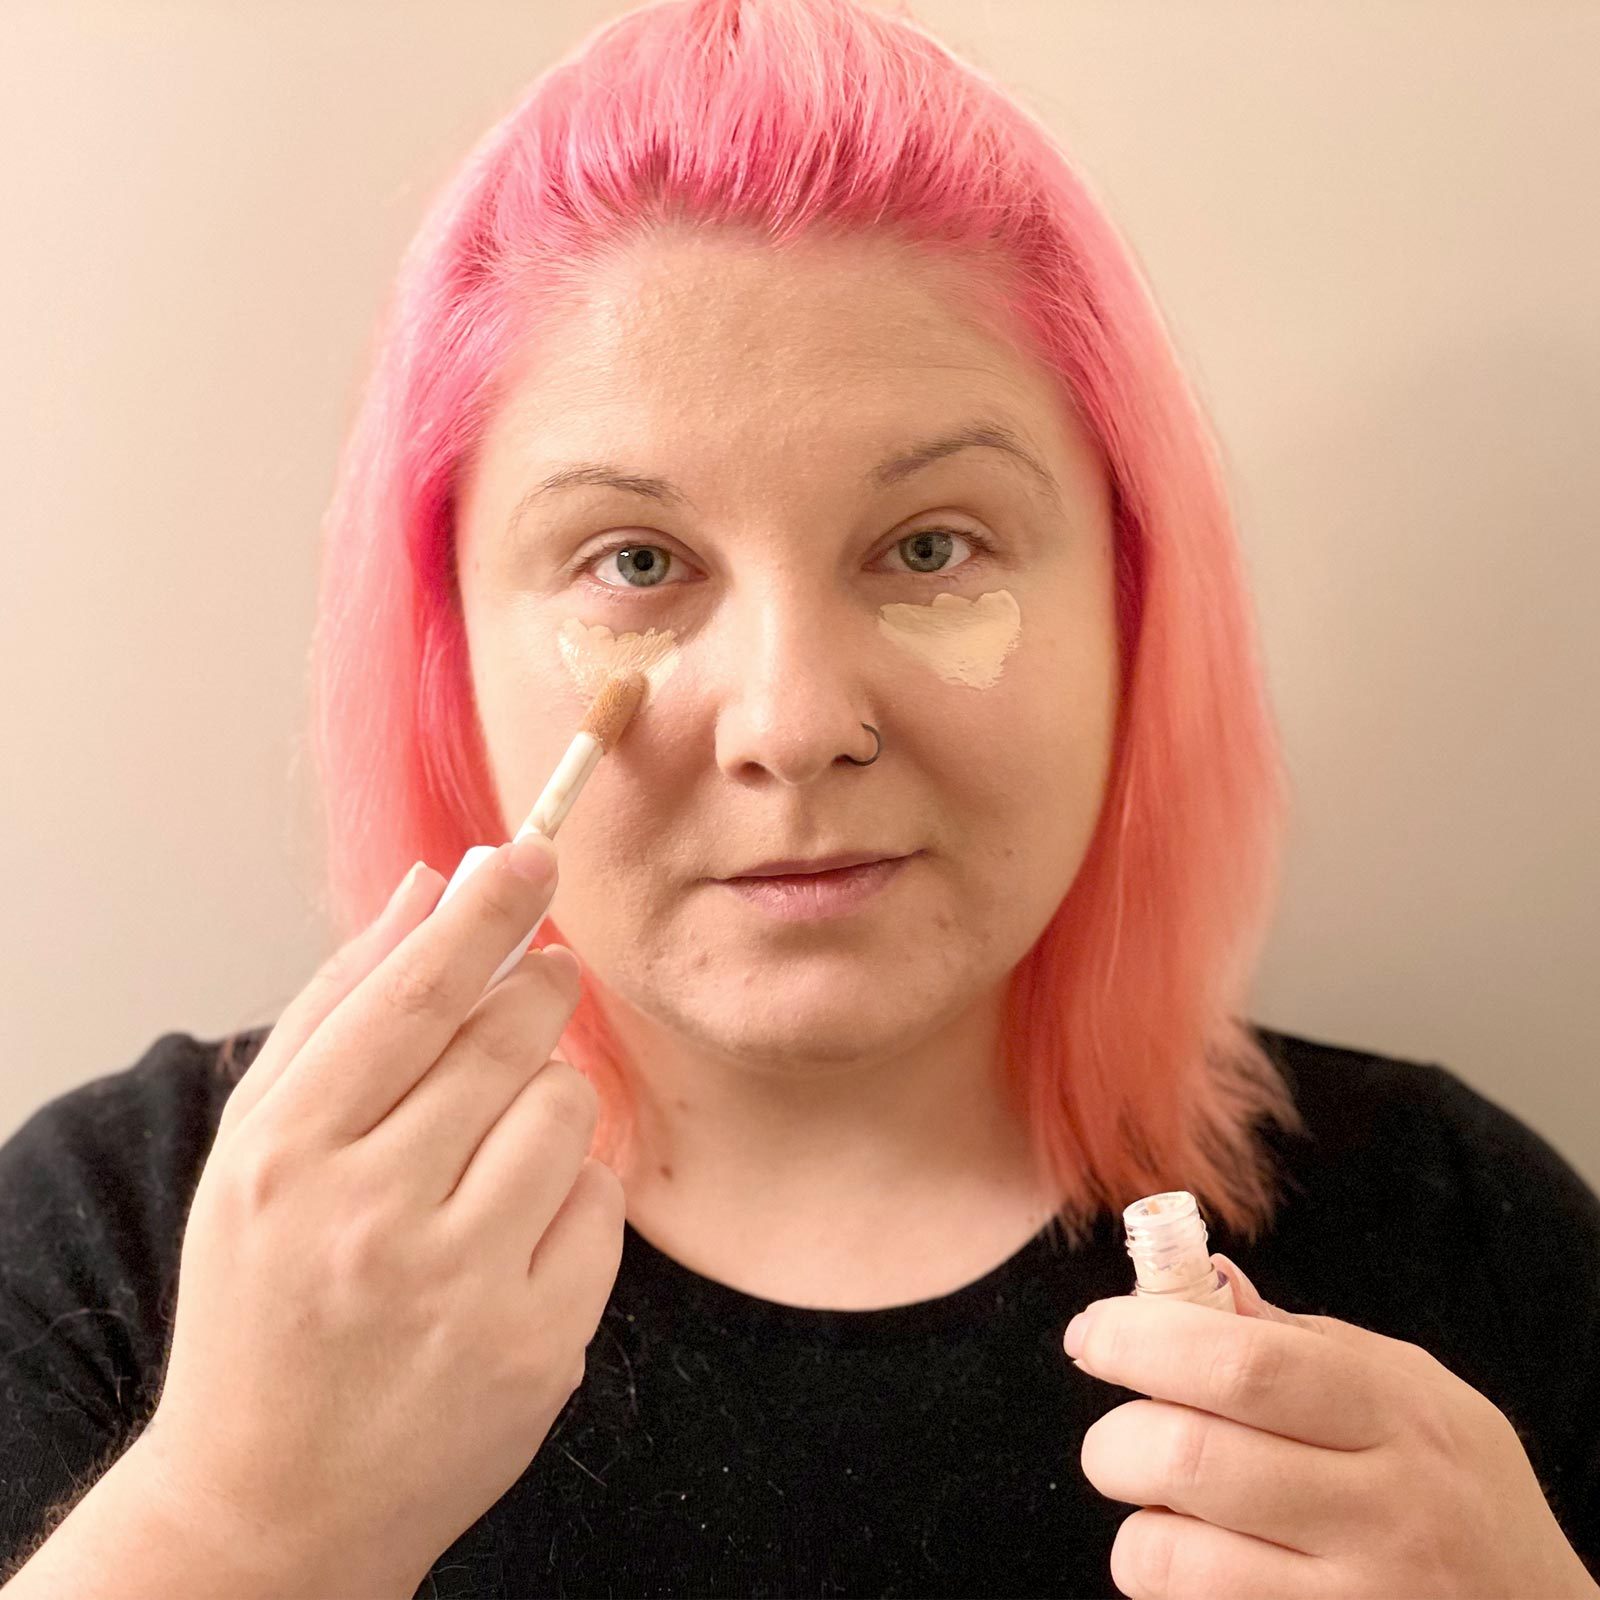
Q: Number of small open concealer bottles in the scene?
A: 1